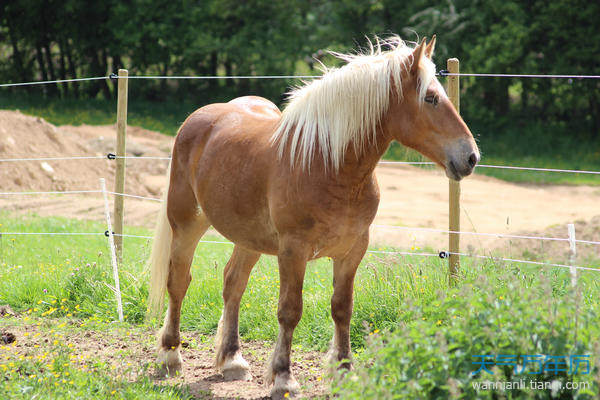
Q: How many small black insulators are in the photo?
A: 5